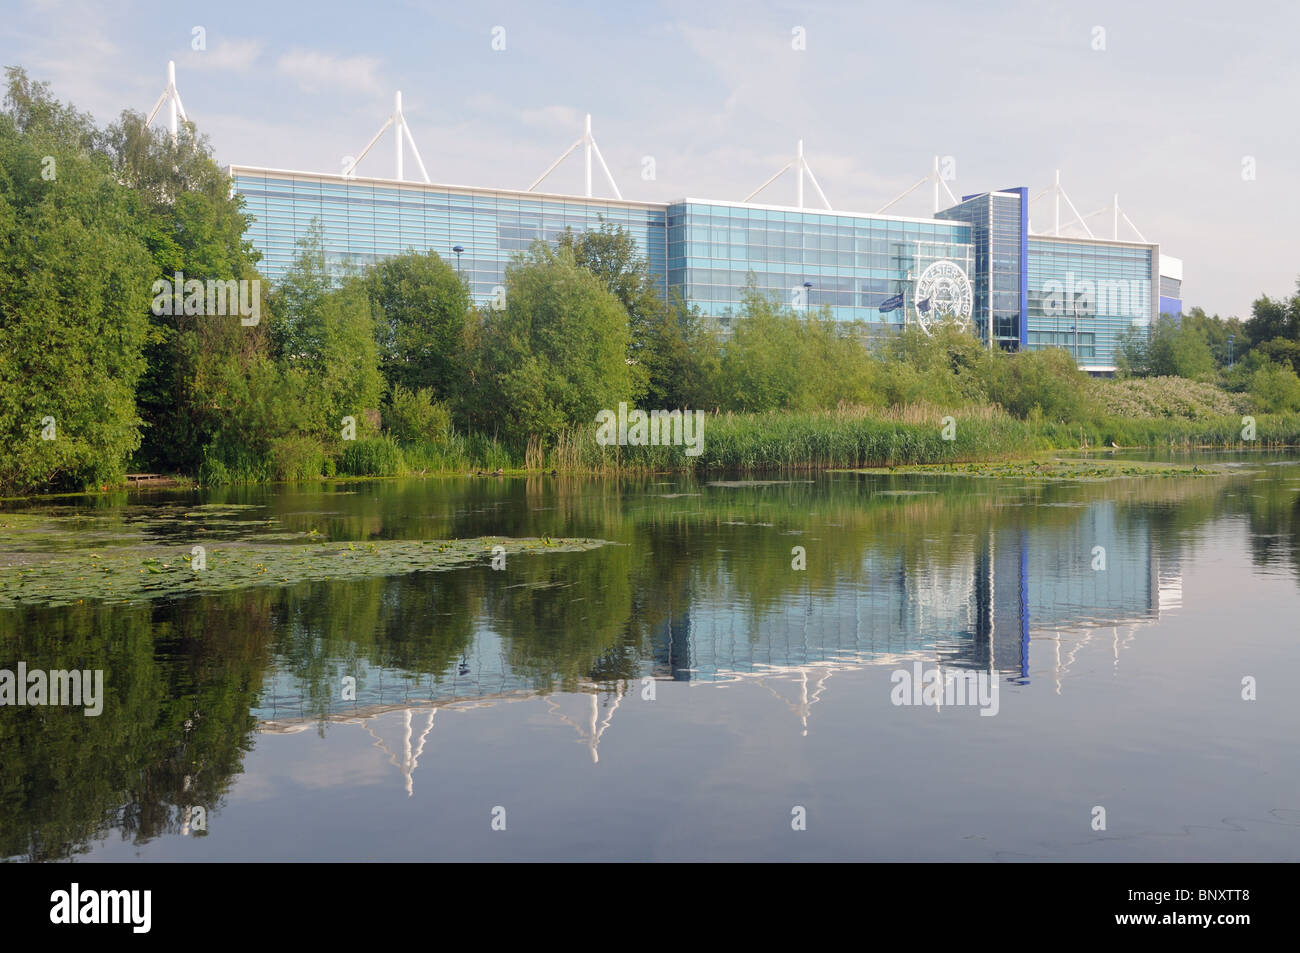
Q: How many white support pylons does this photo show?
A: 7